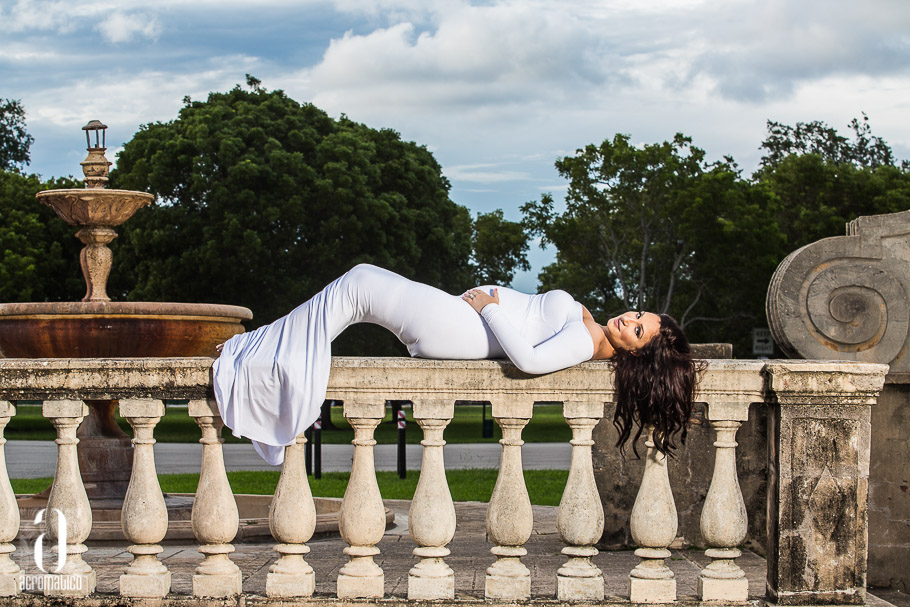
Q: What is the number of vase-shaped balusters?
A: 11